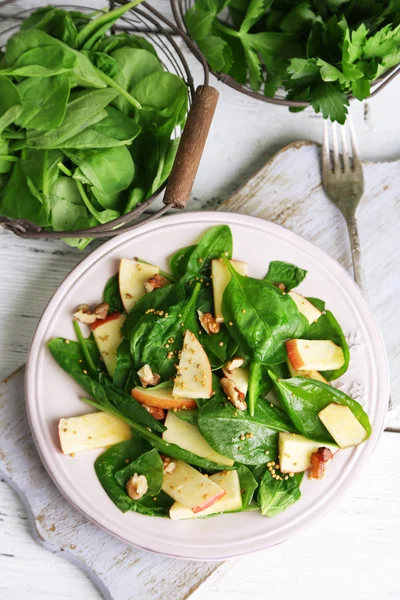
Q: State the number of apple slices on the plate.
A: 15